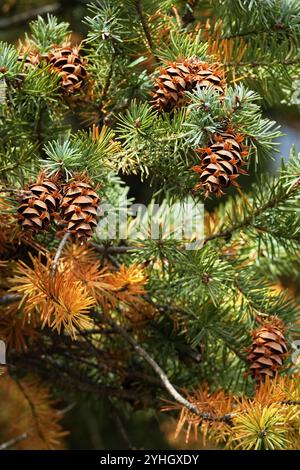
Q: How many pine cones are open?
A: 8